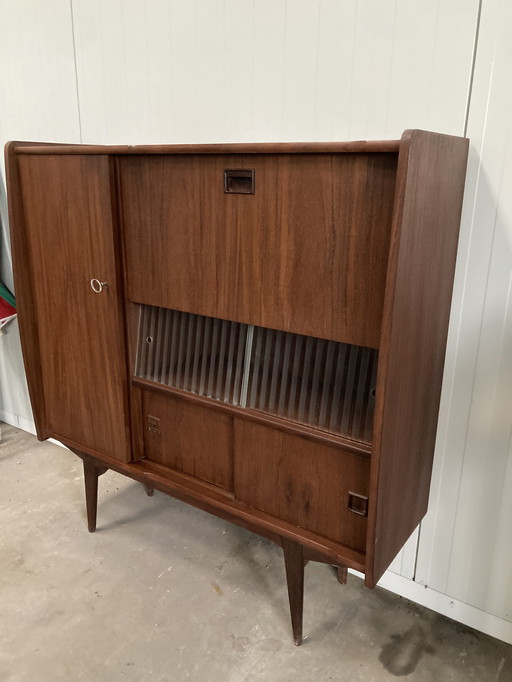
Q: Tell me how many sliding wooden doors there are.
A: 2